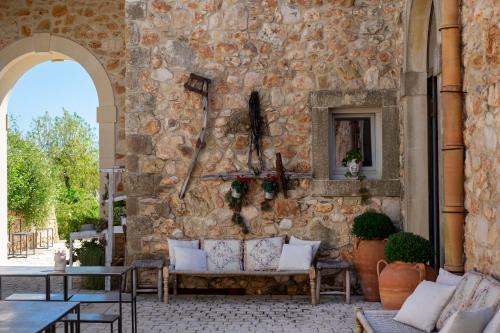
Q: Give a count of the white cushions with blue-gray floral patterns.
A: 4